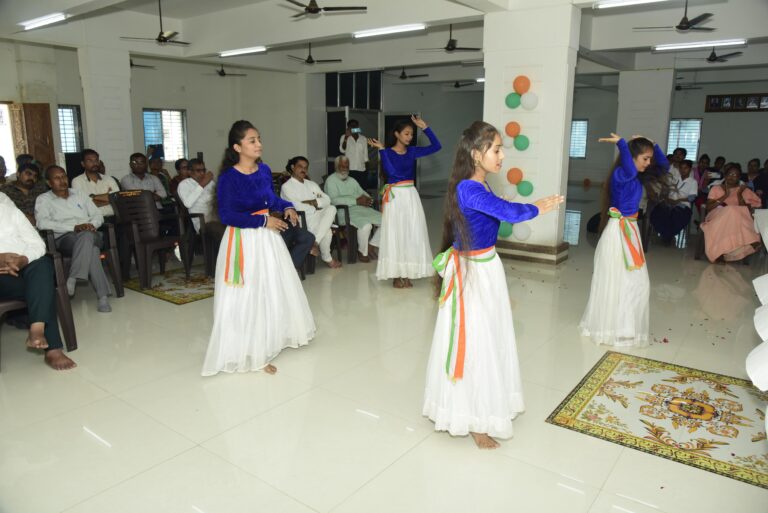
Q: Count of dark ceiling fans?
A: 11